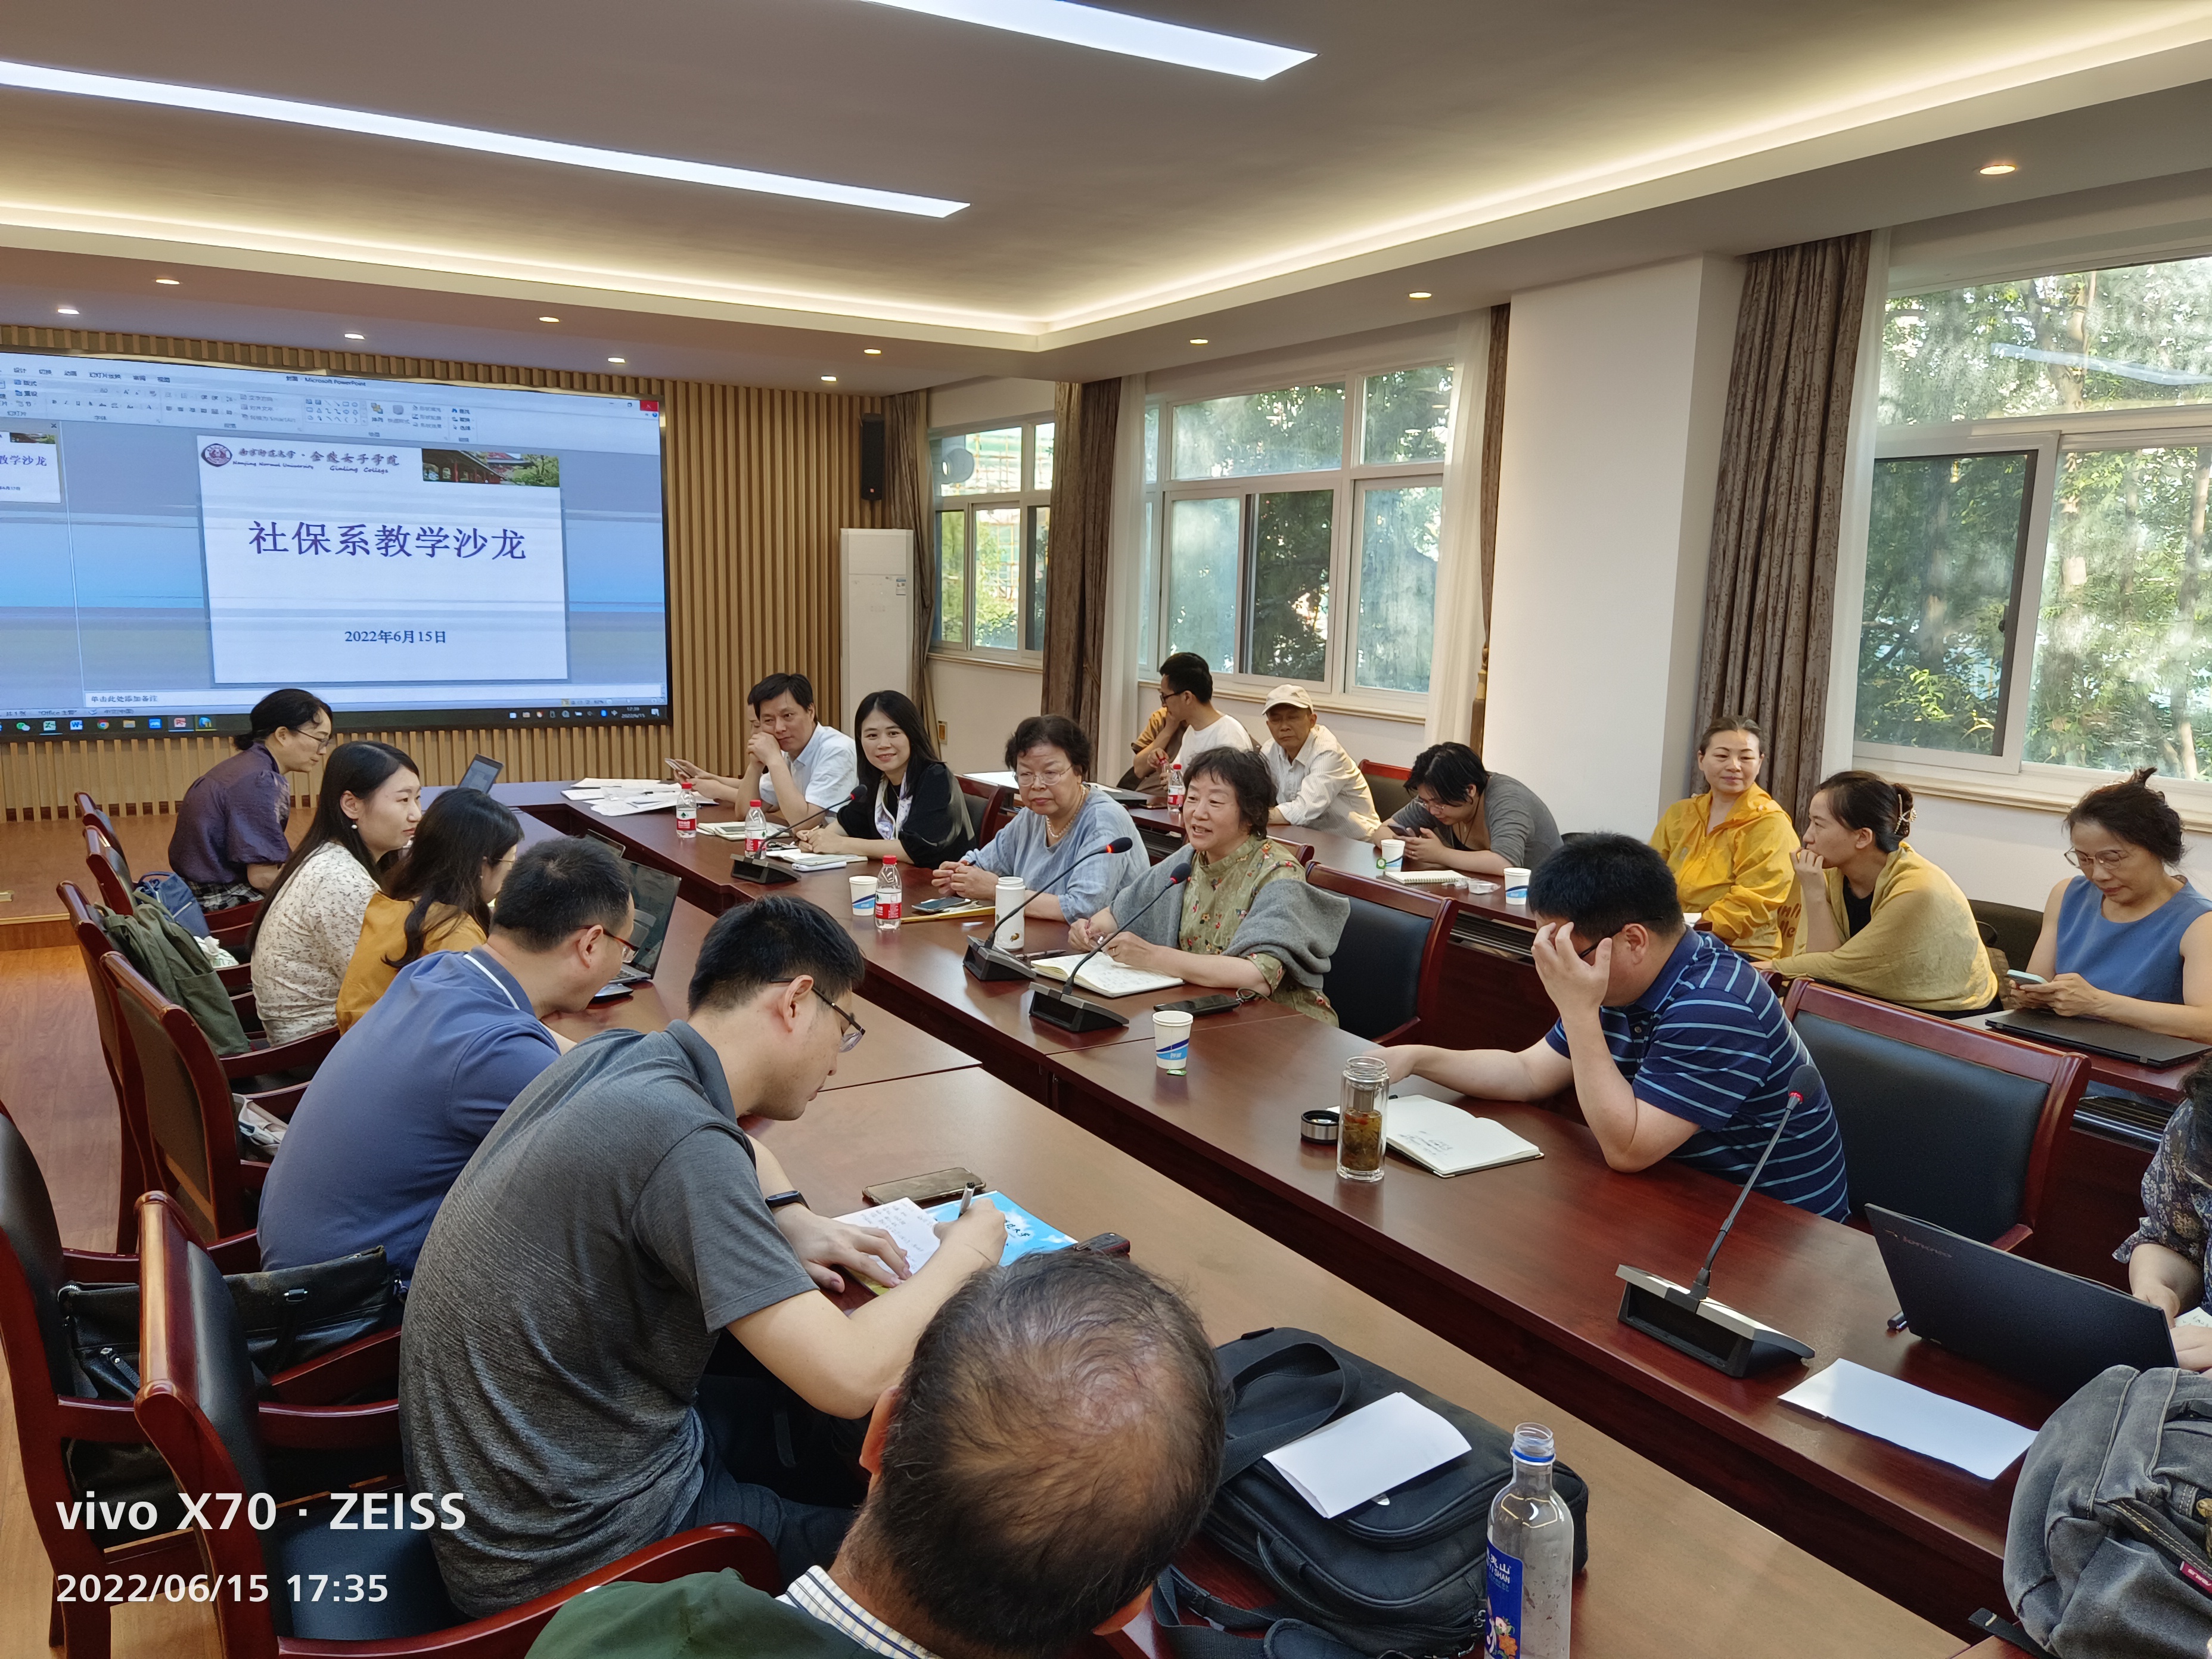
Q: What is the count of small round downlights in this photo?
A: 10